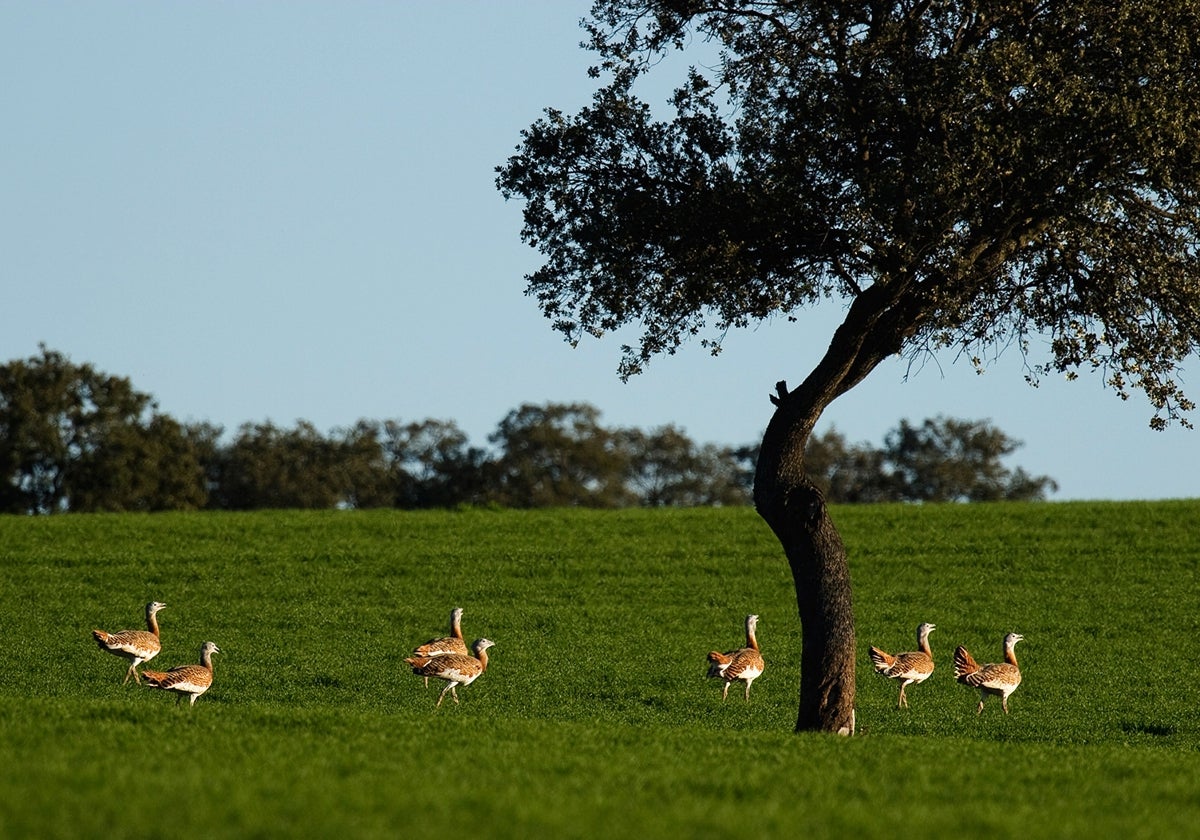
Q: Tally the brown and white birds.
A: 7